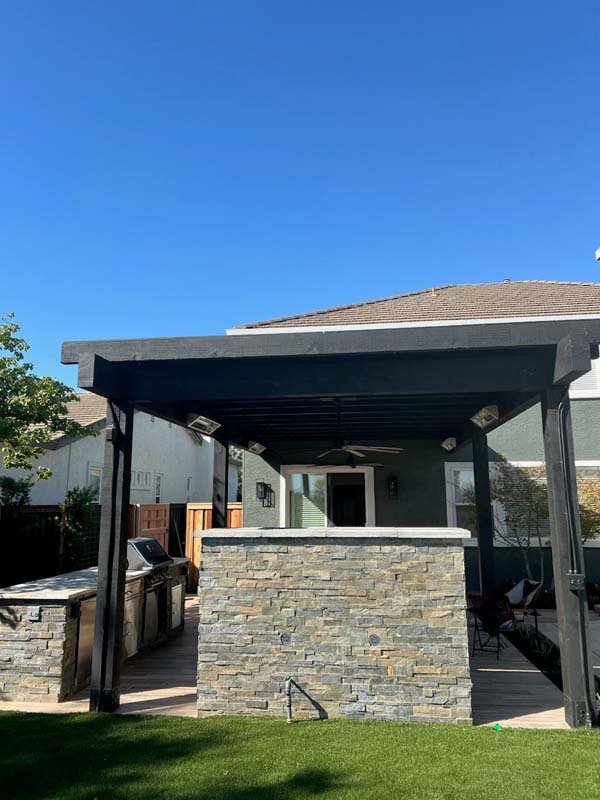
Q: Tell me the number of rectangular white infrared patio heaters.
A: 4